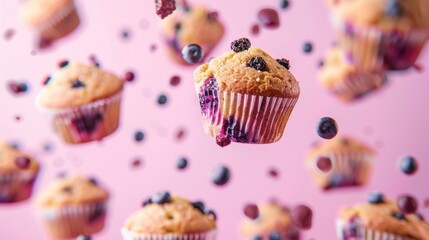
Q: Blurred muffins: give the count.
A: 11